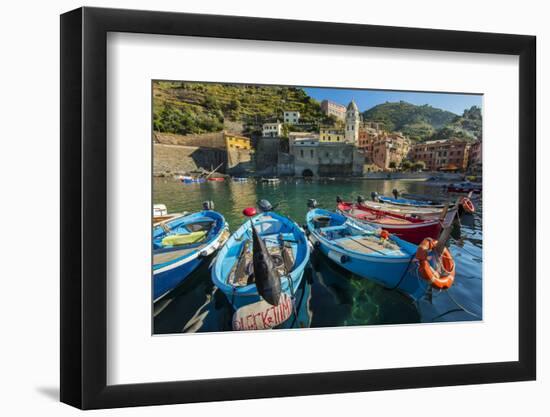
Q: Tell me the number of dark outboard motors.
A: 7